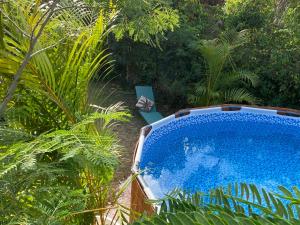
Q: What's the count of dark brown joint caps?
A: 4